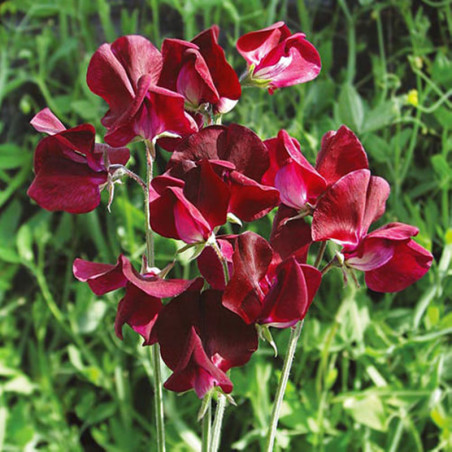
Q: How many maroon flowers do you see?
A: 11